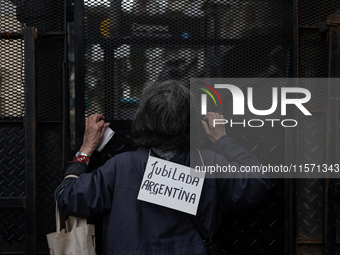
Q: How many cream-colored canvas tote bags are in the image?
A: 1